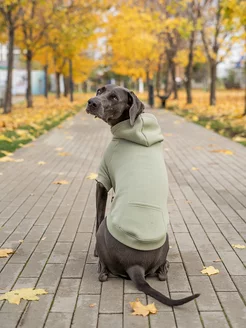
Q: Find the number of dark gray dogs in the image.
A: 1